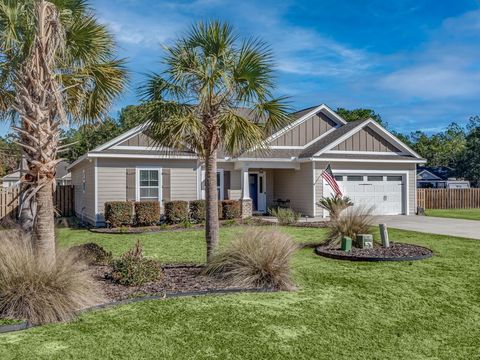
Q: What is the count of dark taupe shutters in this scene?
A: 3